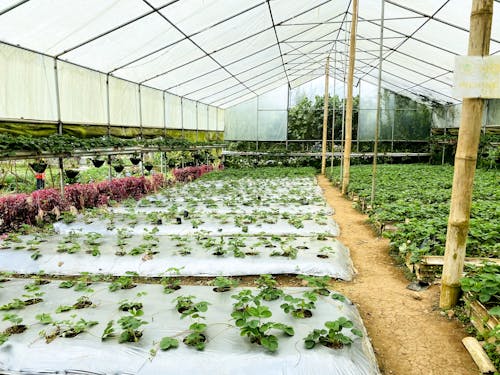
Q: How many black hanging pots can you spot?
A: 6